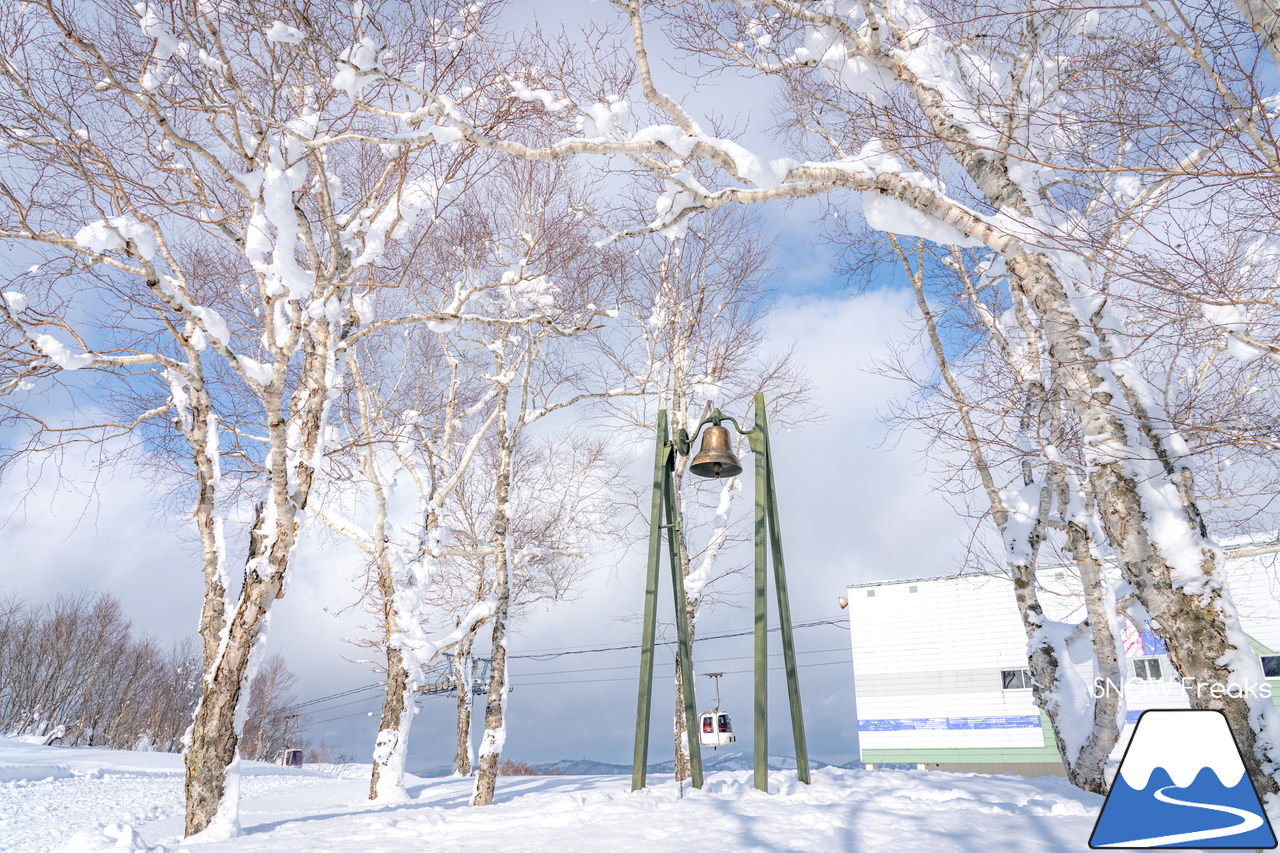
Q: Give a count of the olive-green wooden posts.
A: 4